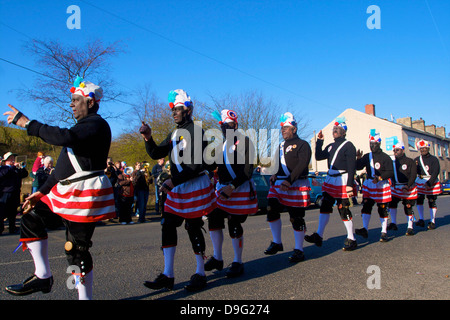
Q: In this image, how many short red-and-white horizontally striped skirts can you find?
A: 8